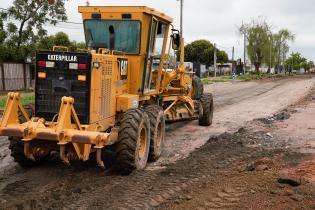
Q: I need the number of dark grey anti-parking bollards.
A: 0